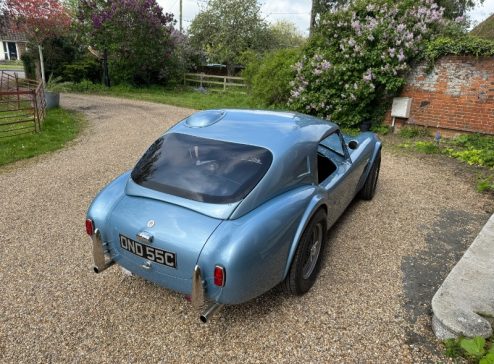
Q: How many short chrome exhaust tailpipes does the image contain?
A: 2